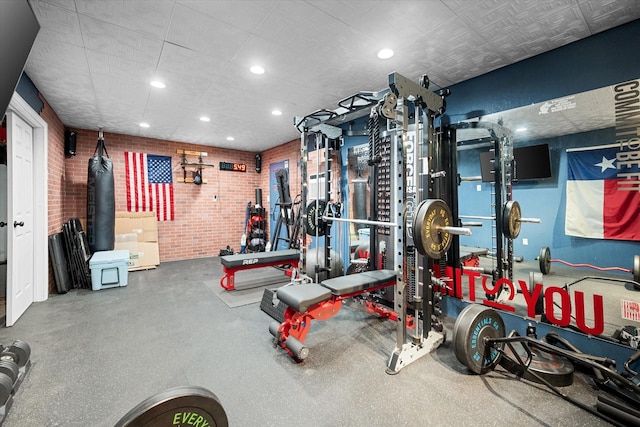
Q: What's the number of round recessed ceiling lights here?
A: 7